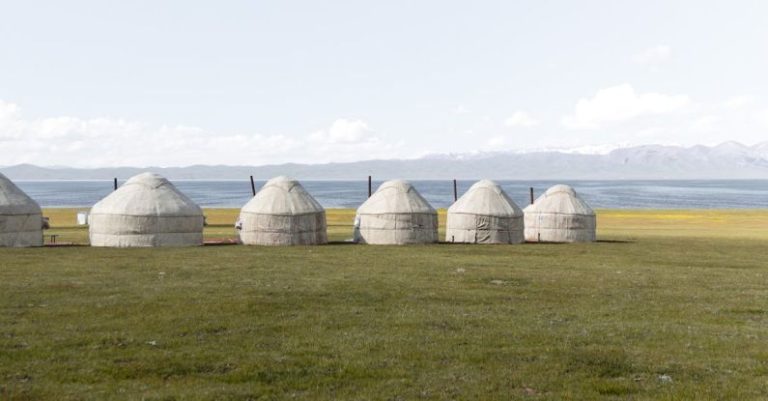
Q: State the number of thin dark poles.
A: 5